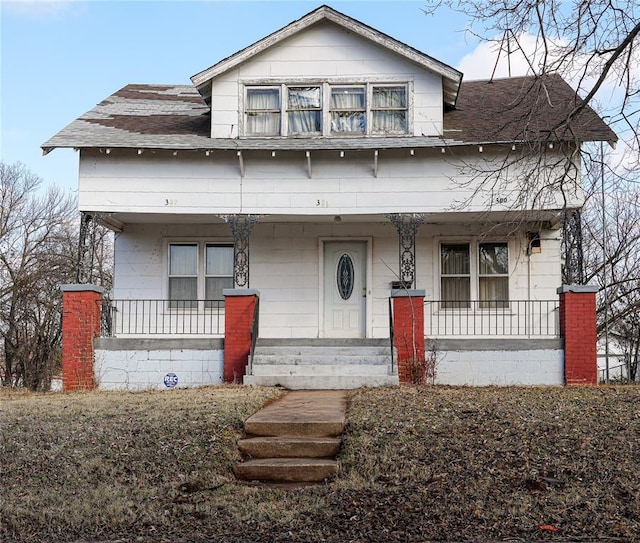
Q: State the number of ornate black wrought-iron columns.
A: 4